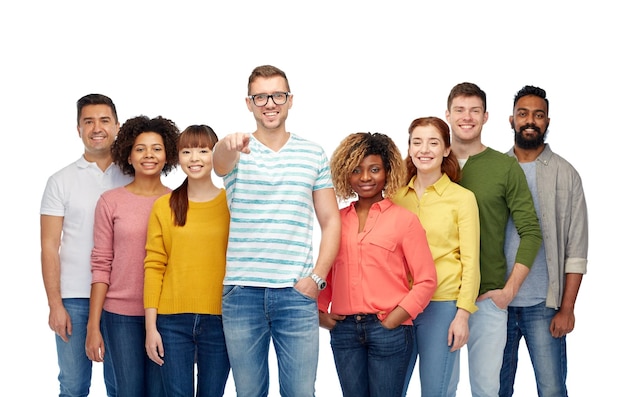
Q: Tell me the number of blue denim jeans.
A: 8